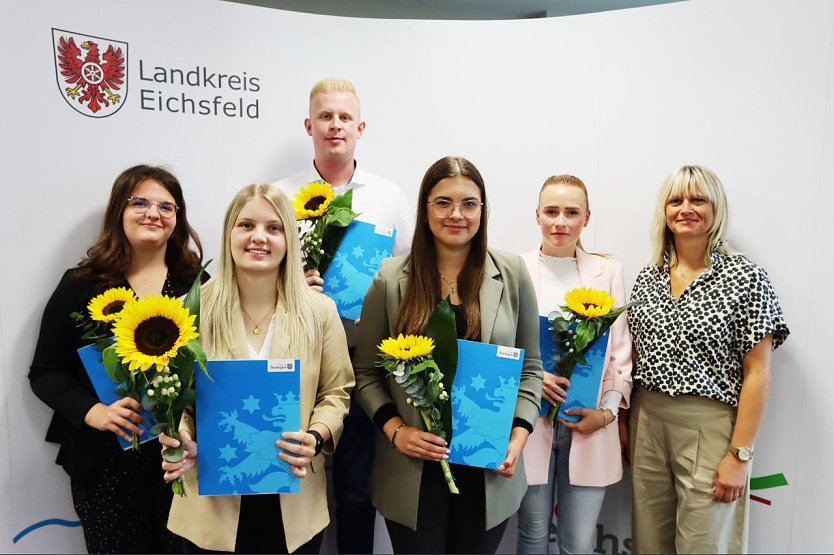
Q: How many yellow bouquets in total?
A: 5